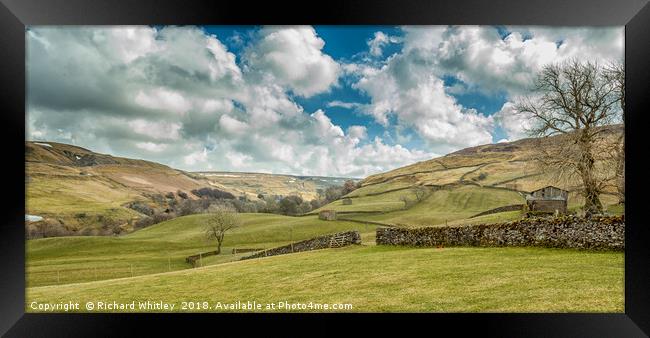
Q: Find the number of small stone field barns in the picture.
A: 3